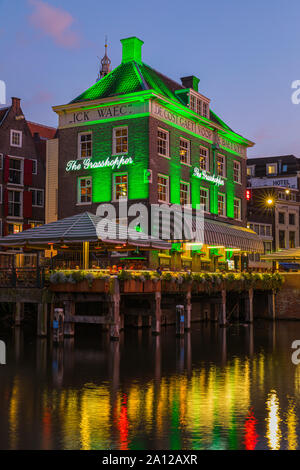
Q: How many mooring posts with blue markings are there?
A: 2